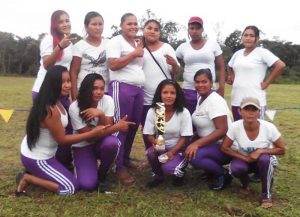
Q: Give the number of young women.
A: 11